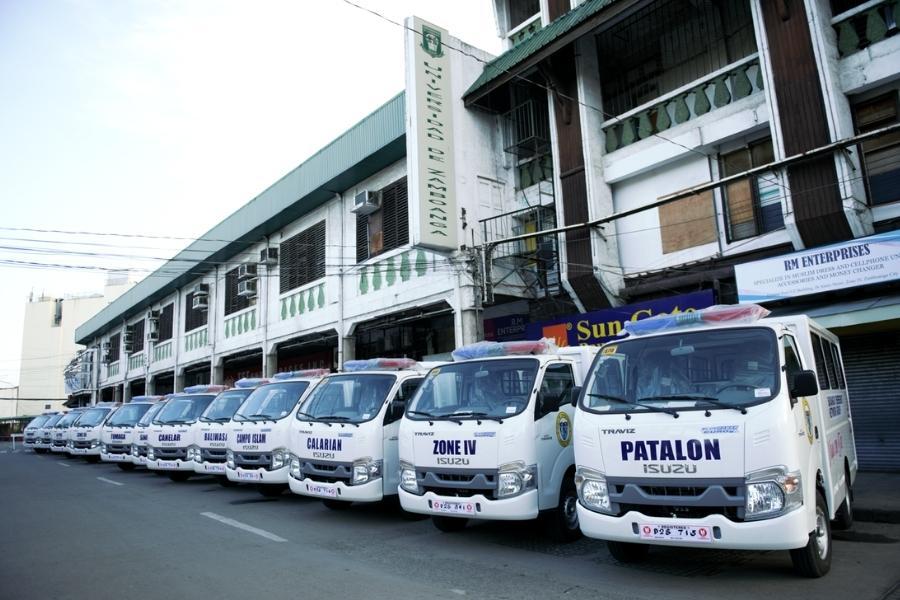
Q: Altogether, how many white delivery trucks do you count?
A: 12